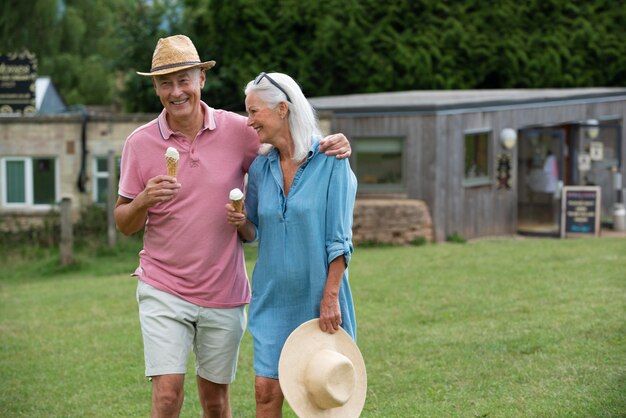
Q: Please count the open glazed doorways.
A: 1